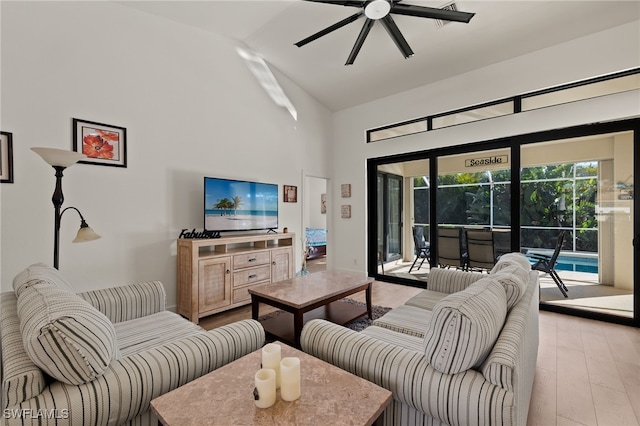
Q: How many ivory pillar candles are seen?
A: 3